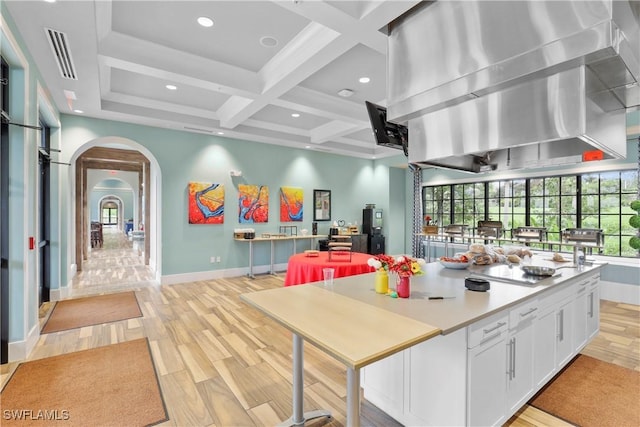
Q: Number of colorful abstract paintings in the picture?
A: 3